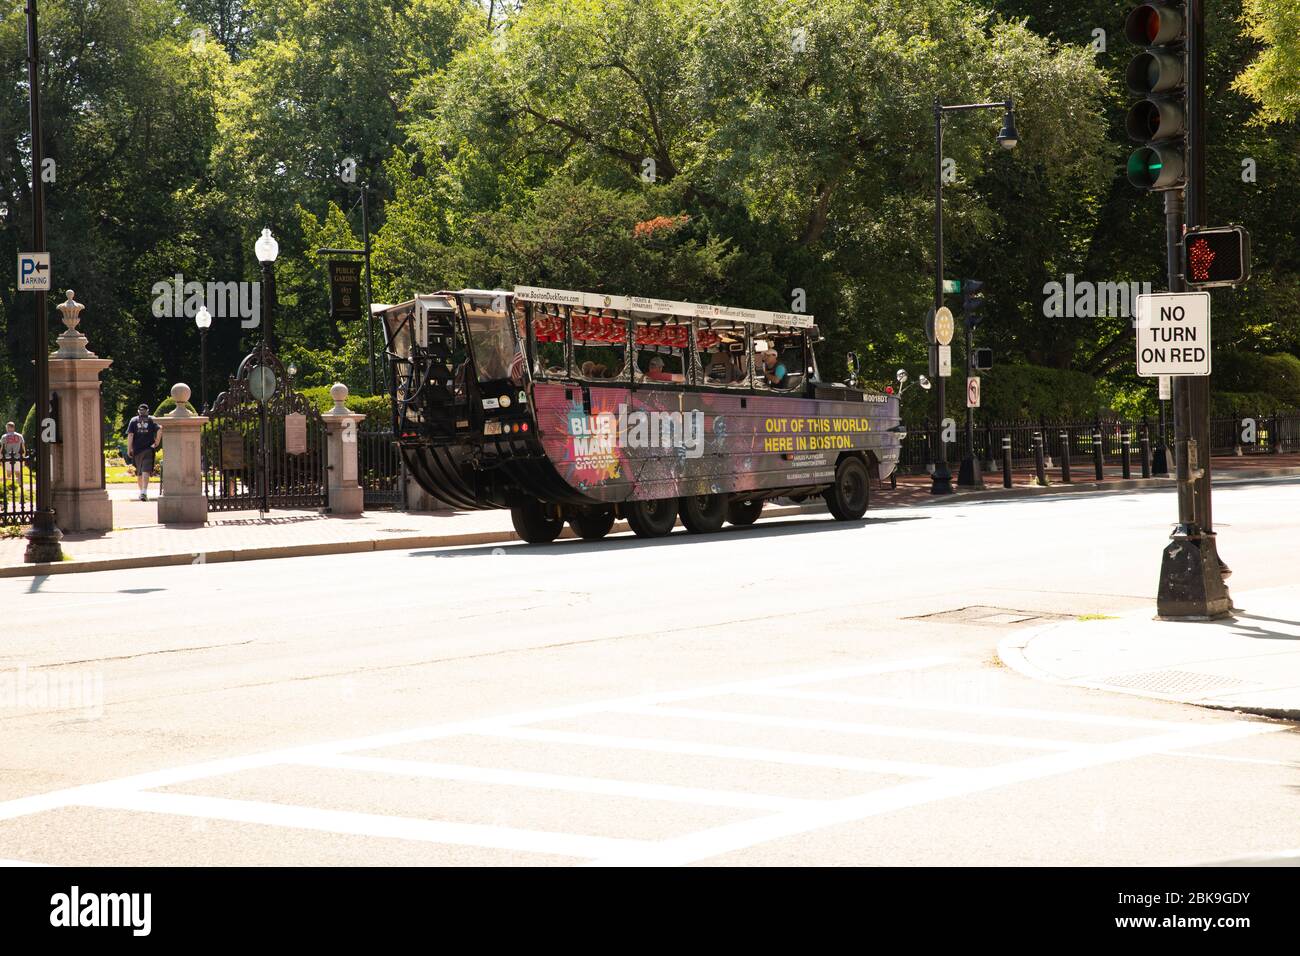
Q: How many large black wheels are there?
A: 6